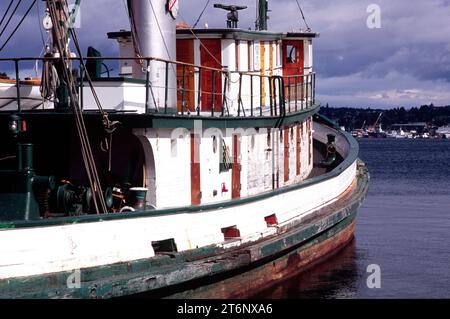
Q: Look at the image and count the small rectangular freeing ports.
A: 3